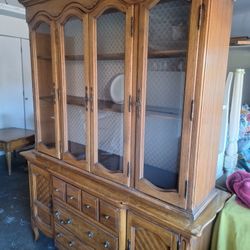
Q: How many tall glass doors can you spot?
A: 4